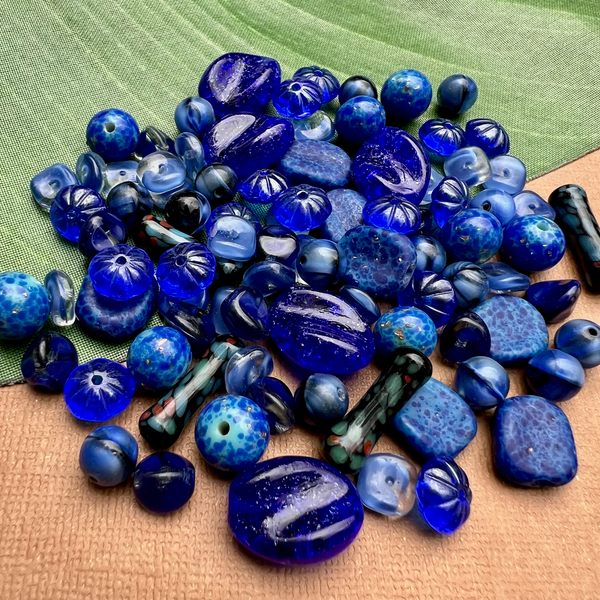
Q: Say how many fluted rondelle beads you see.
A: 15